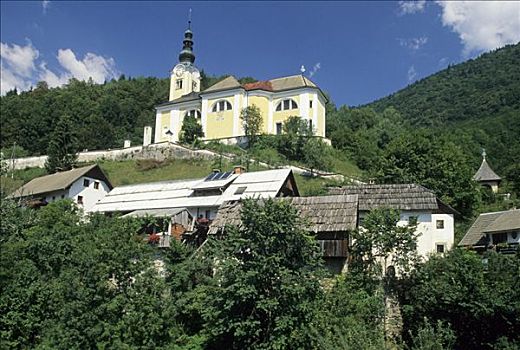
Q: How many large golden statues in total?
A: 0